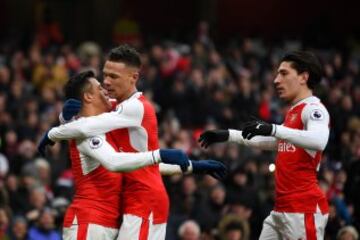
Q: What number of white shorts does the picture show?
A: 3